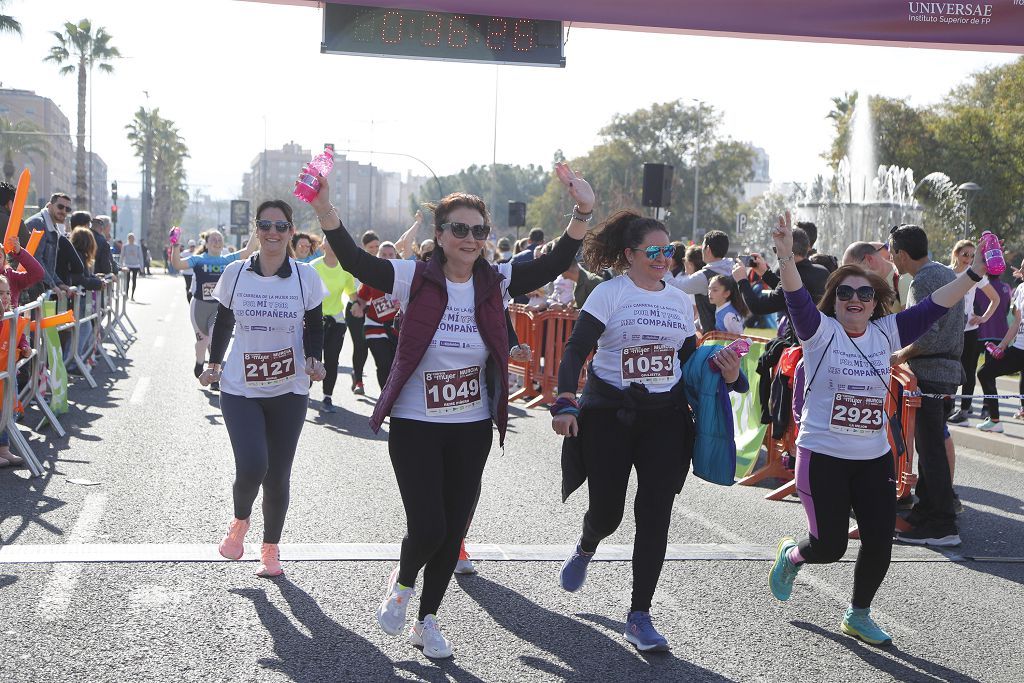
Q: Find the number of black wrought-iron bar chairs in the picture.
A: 0